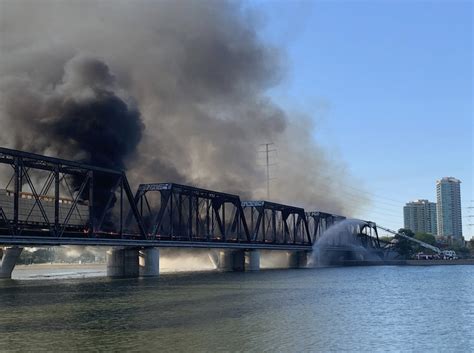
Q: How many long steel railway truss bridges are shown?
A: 1